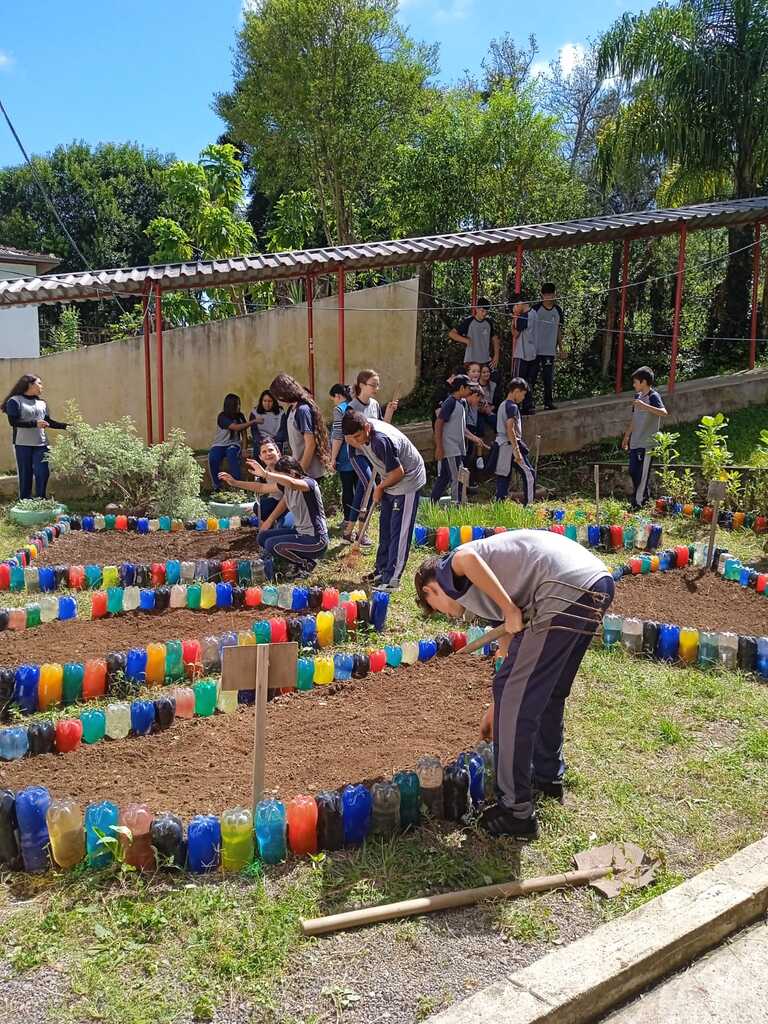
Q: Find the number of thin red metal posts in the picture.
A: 9